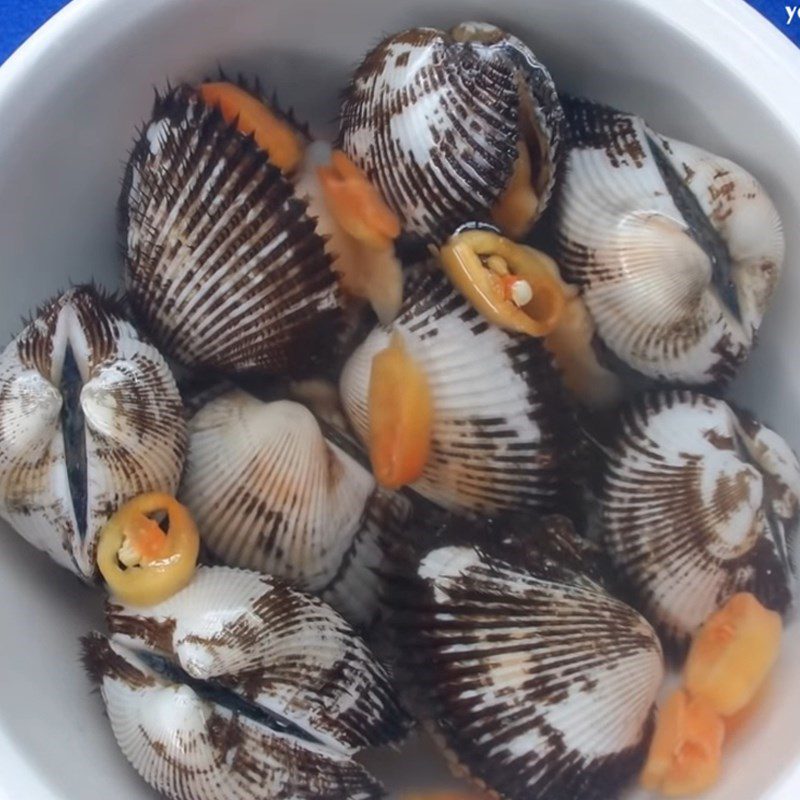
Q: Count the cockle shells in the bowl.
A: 9